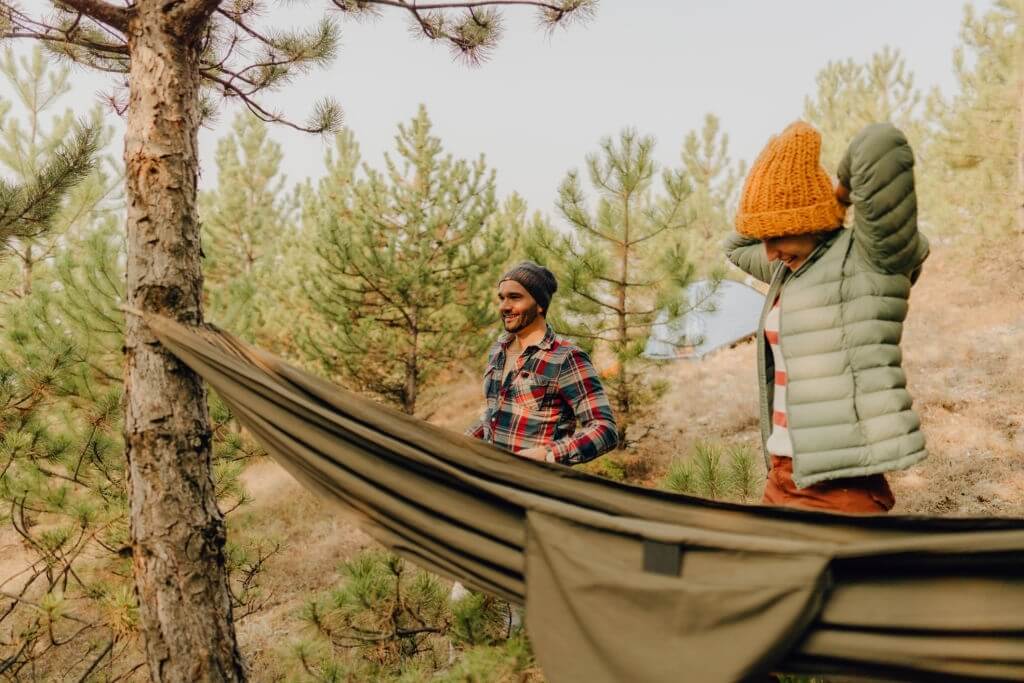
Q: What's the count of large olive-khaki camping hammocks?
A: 1